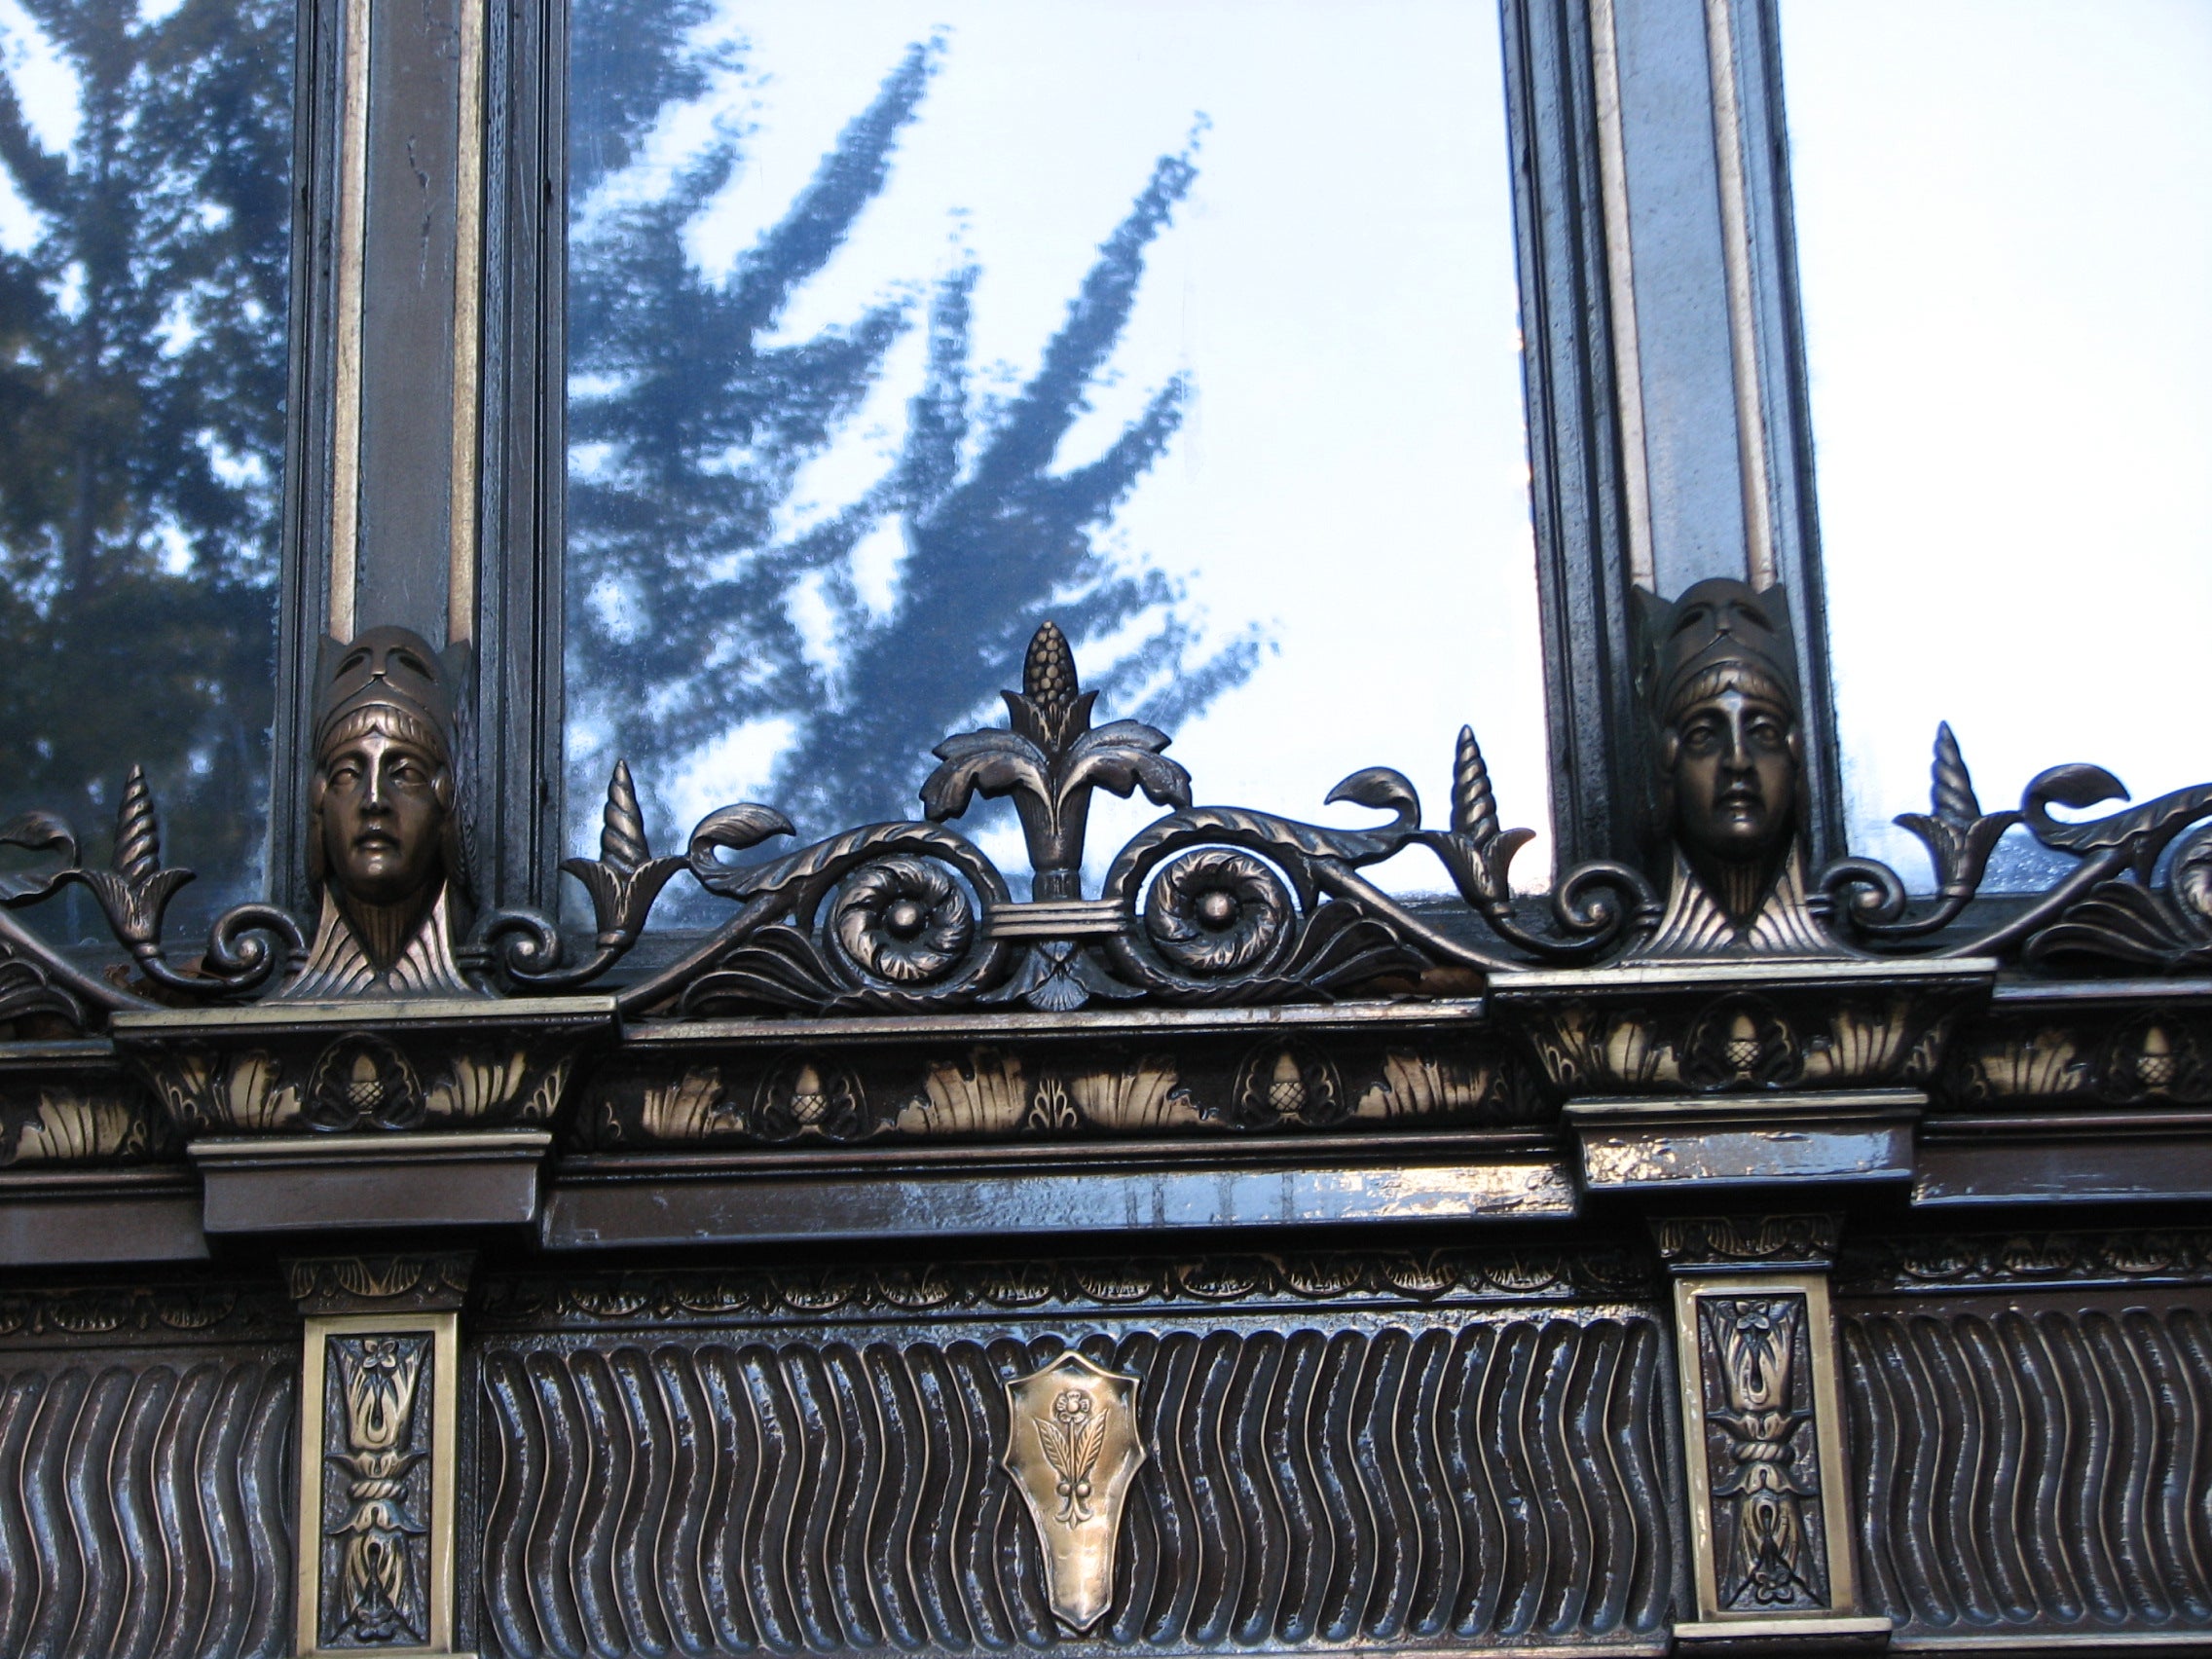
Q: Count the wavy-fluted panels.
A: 3